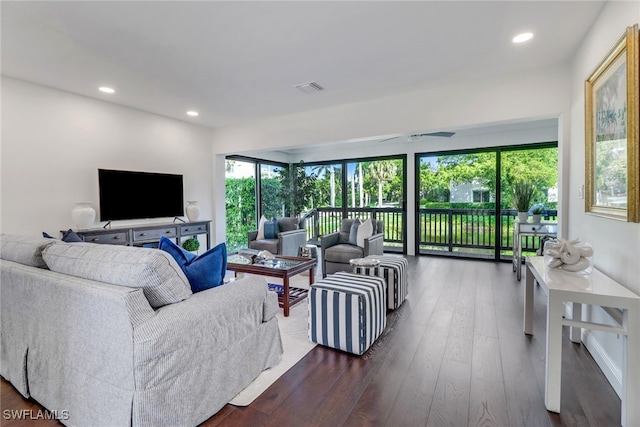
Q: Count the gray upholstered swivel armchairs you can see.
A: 2